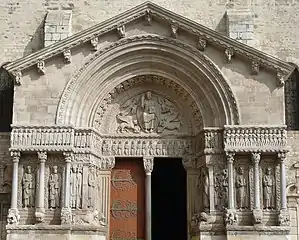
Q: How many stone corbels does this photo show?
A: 11